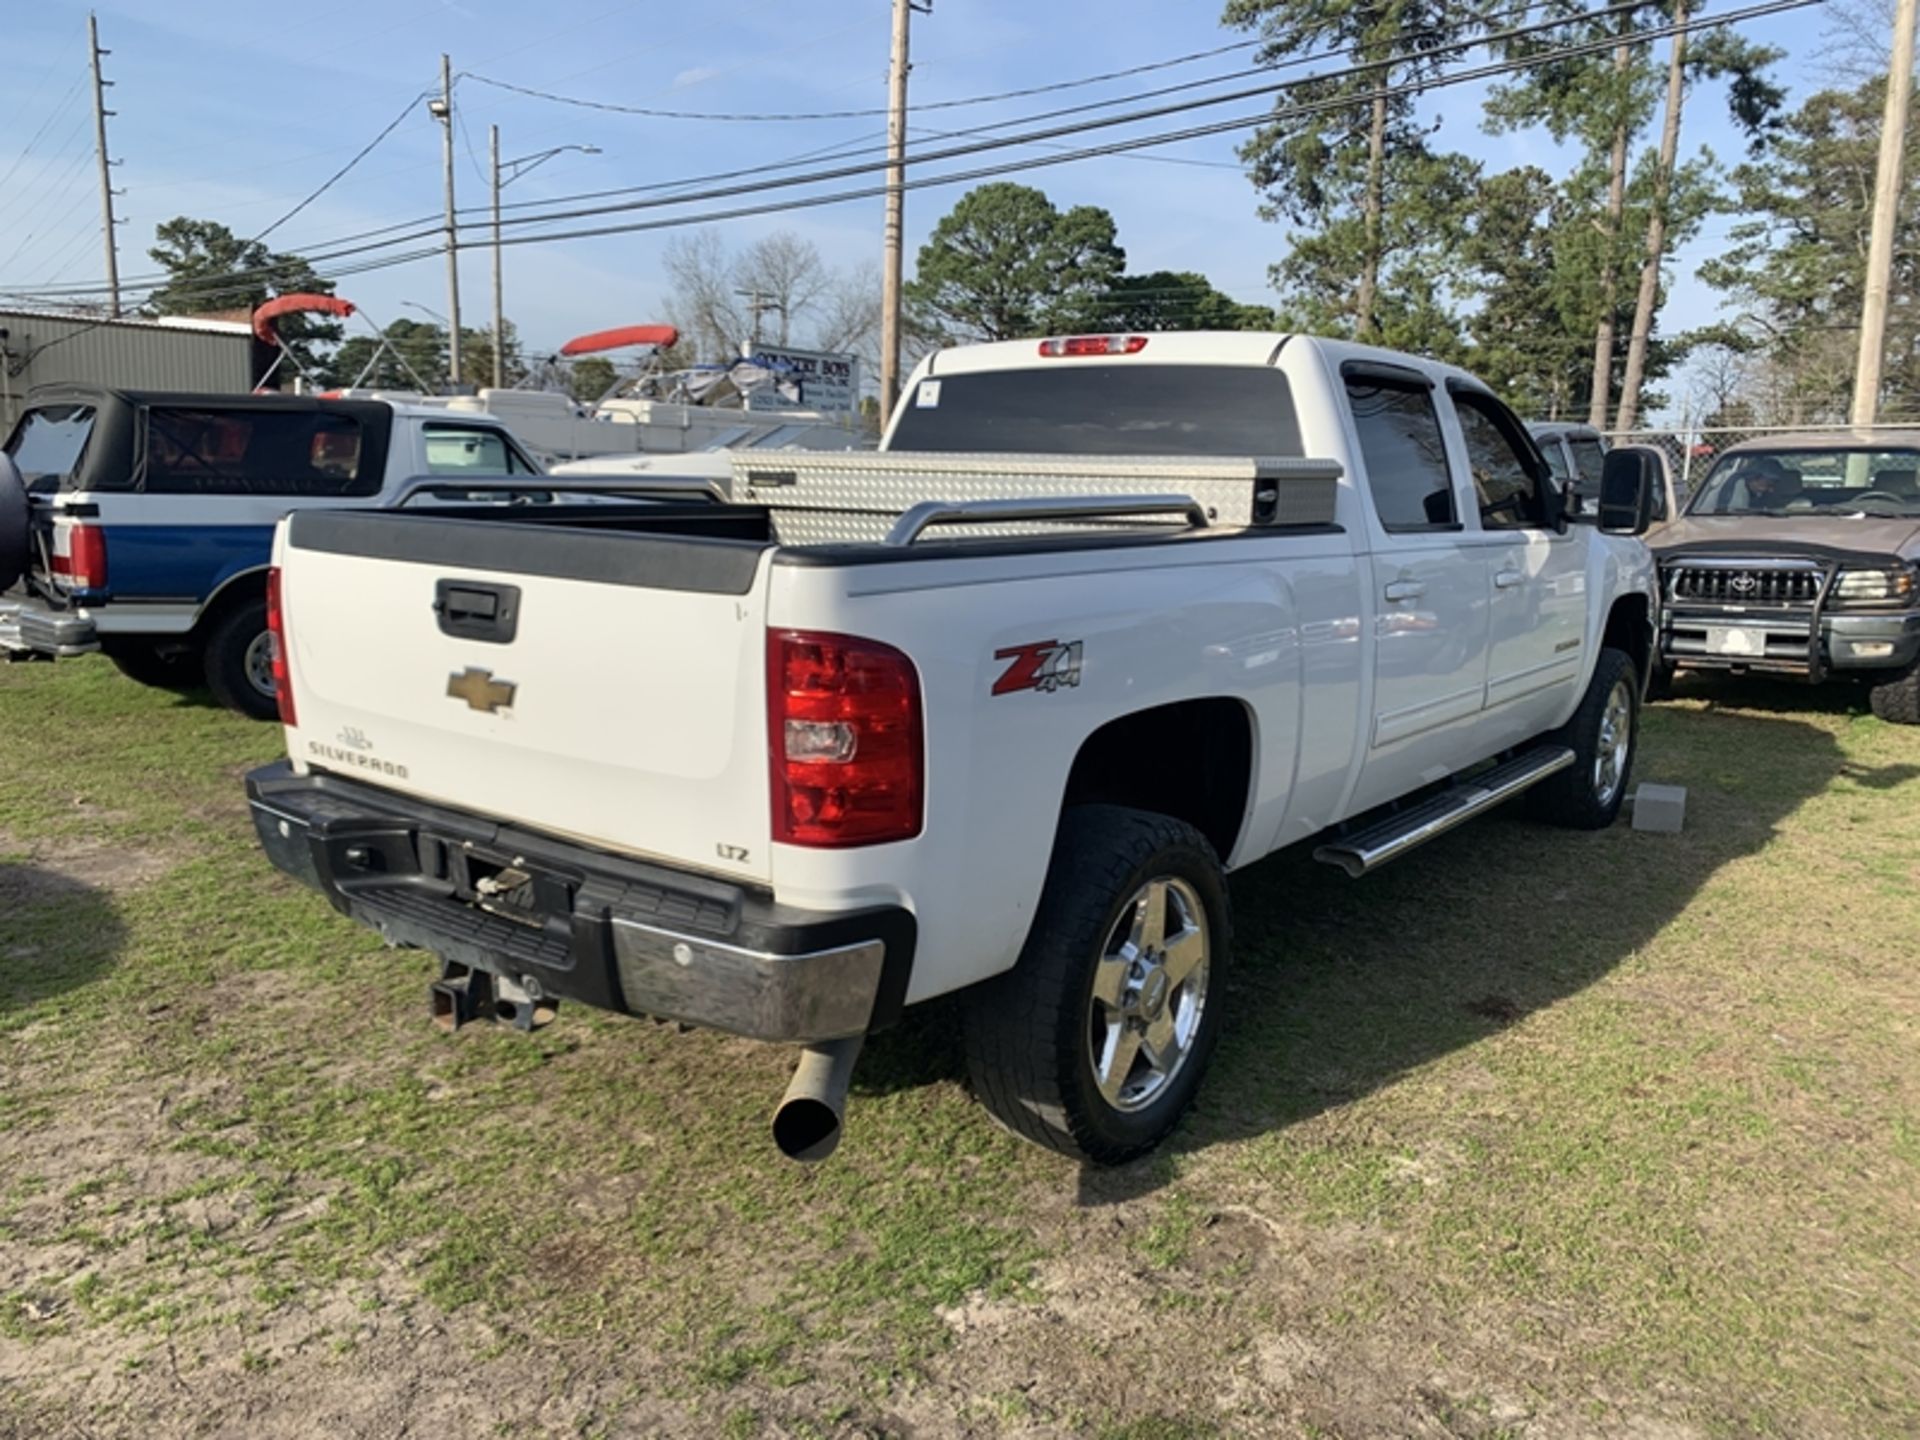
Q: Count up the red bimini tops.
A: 2